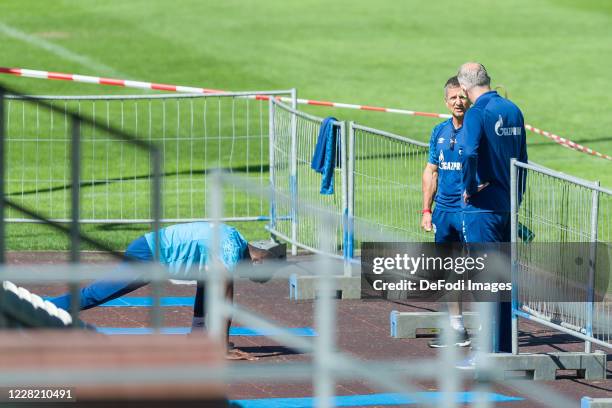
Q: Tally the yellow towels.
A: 0